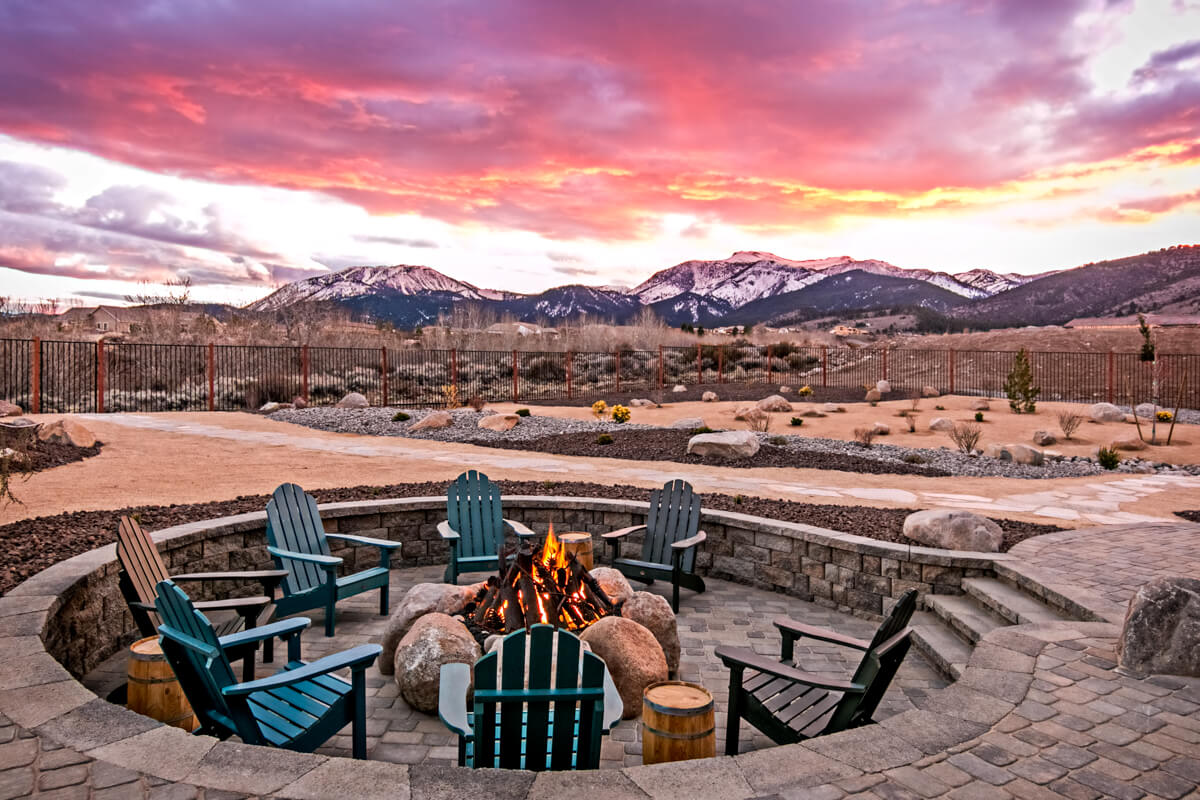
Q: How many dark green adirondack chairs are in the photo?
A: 2